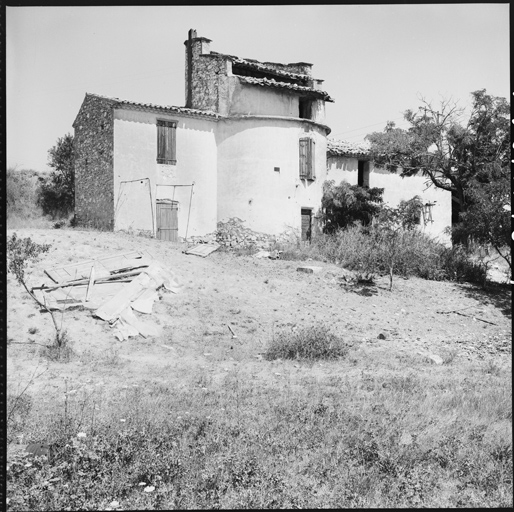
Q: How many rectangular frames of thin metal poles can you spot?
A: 2